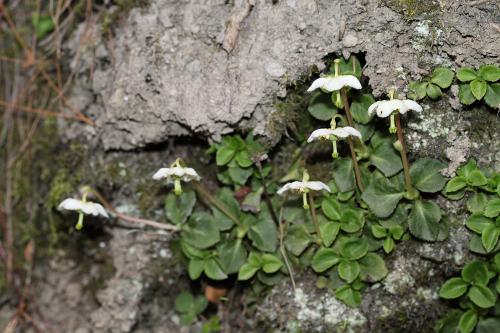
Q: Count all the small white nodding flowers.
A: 6